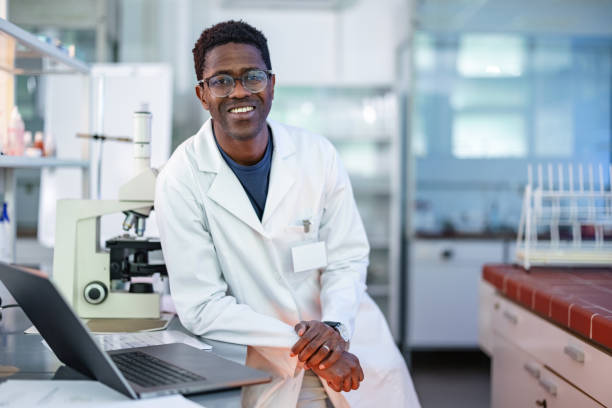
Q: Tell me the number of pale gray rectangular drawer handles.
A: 4